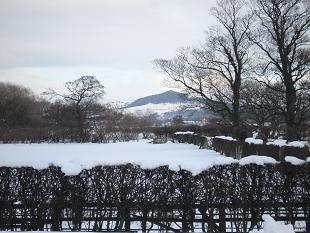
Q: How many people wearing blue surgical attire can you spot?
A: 0